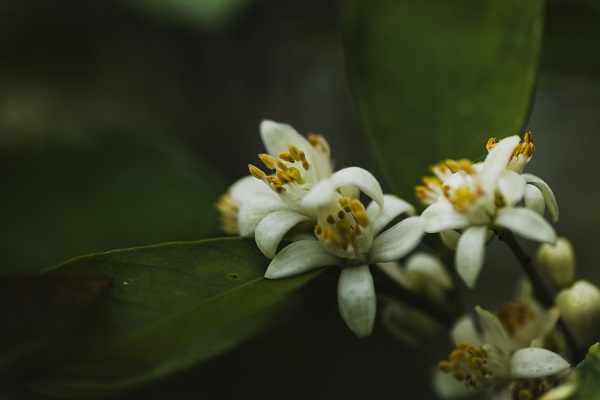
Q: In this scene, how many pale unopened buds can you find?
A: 2